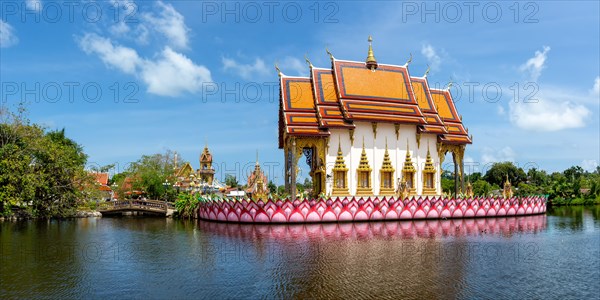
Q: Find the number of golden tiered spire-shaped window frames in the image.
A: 5